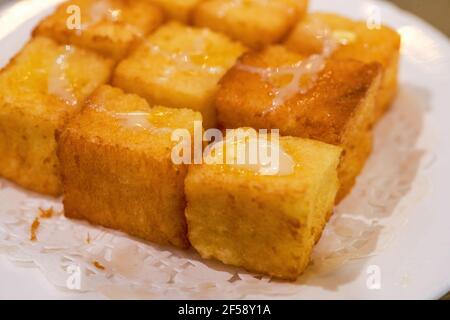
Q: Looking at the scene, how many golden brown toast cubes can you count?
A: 9